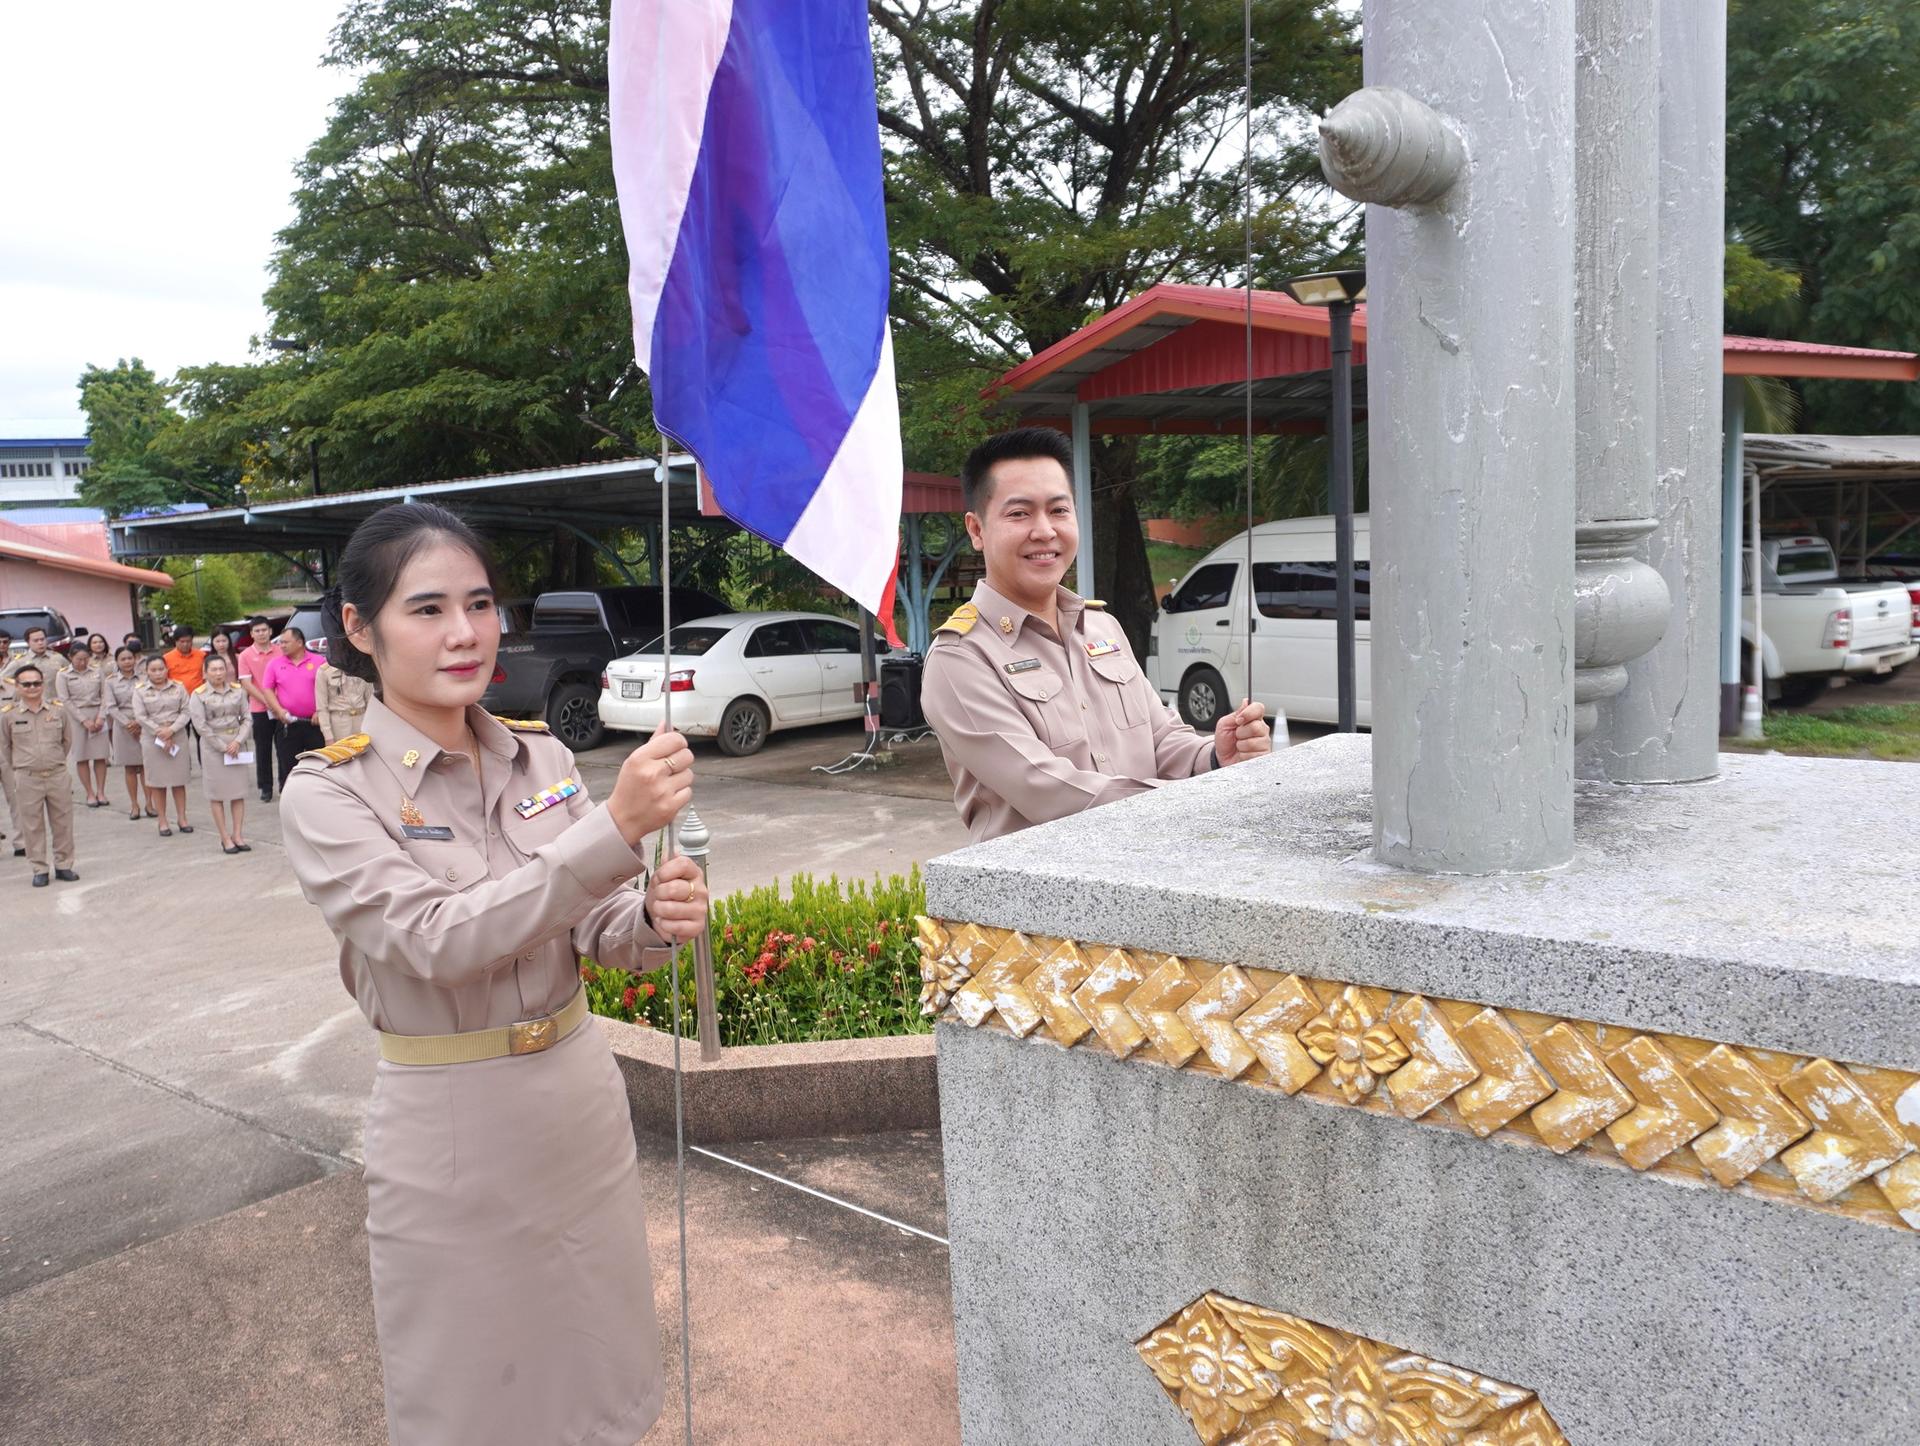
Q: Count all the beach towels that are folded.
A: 0